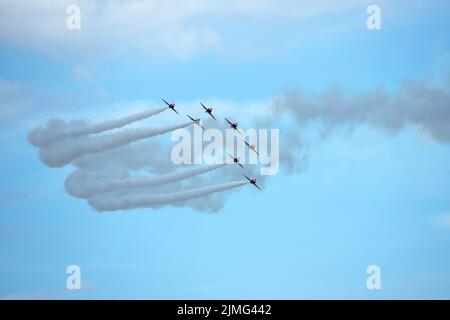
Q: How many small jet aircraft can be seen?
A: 7